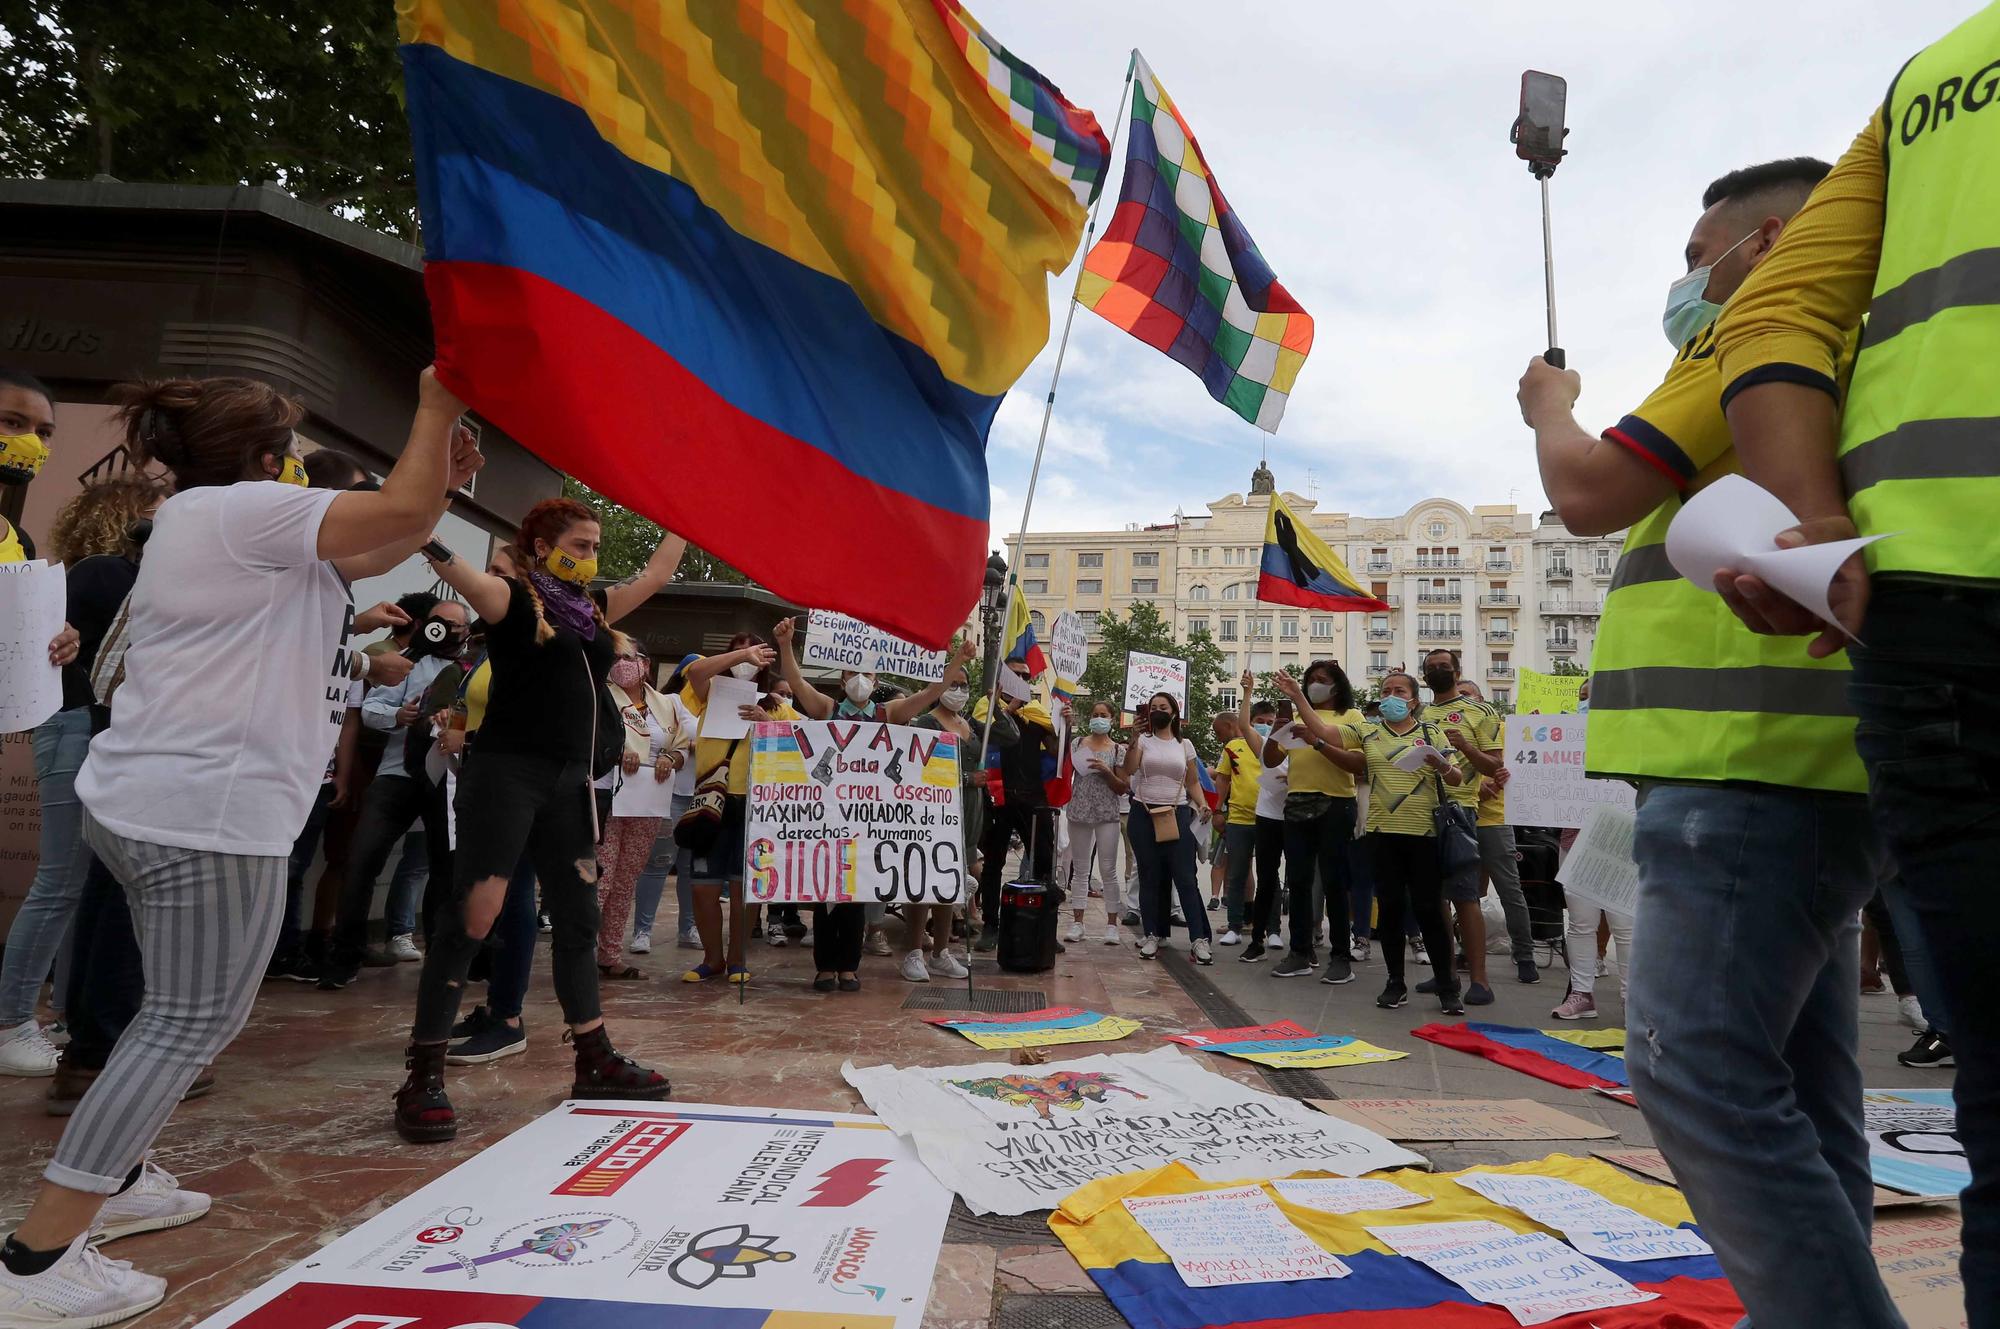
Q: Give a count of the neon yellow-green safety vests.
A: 2